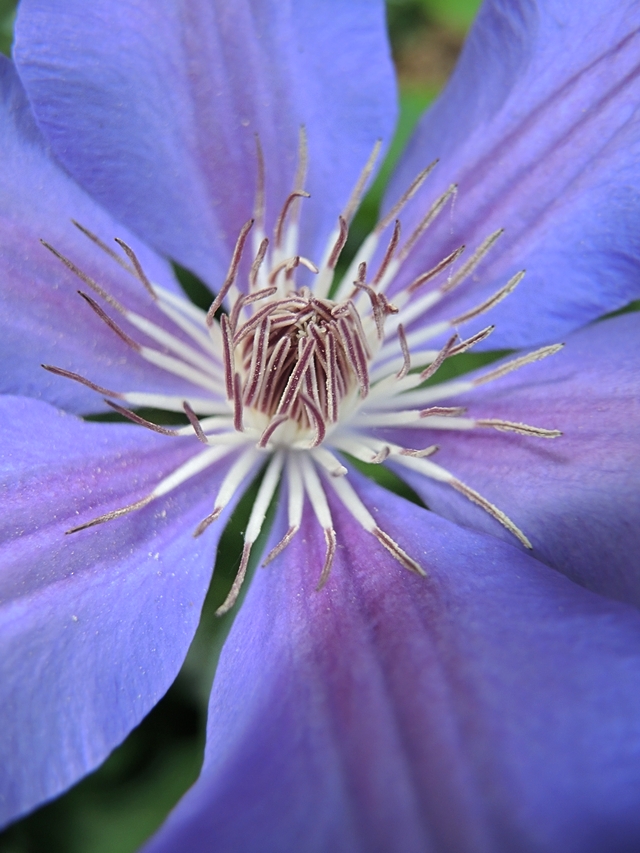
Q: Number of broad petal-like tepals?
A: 6